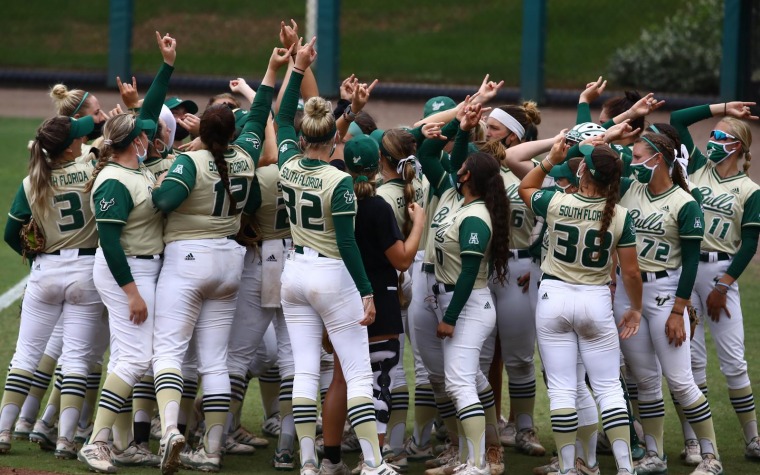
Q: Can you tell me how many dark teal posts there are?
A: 4